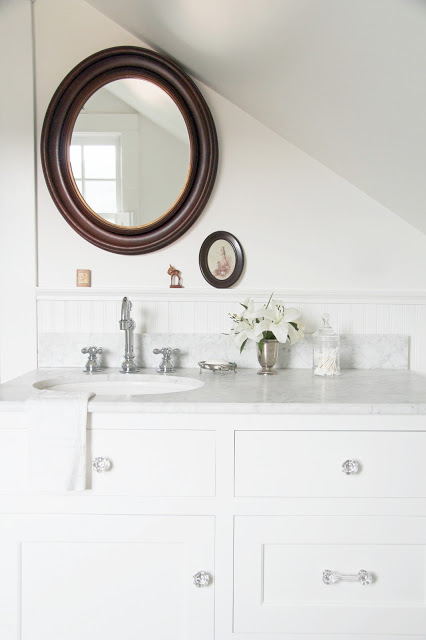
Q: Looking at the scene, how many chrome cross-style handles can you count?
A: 2